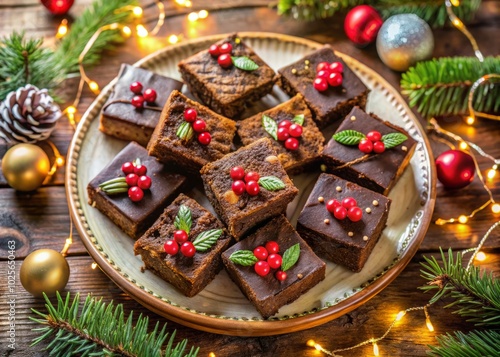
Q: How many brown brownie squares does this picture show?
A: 11